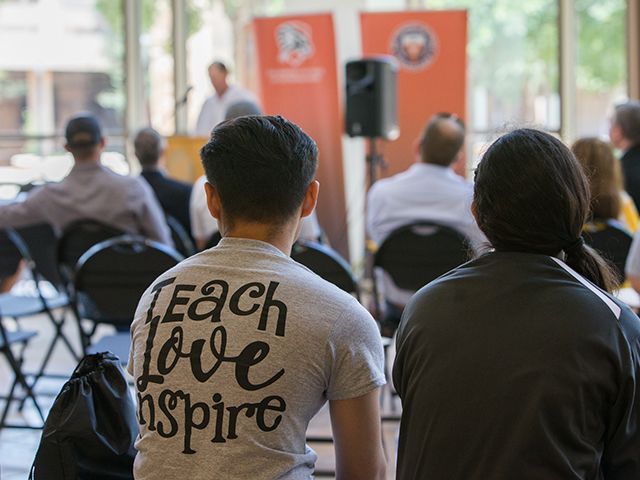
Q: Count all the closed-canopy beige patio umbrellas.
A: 0